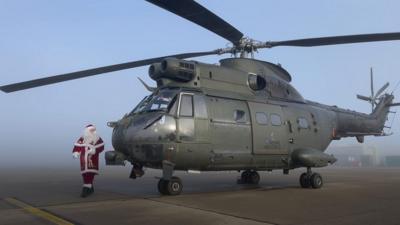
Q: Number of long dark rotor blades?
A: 3